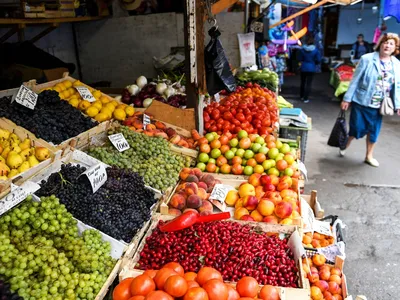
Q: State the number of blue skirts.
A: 1